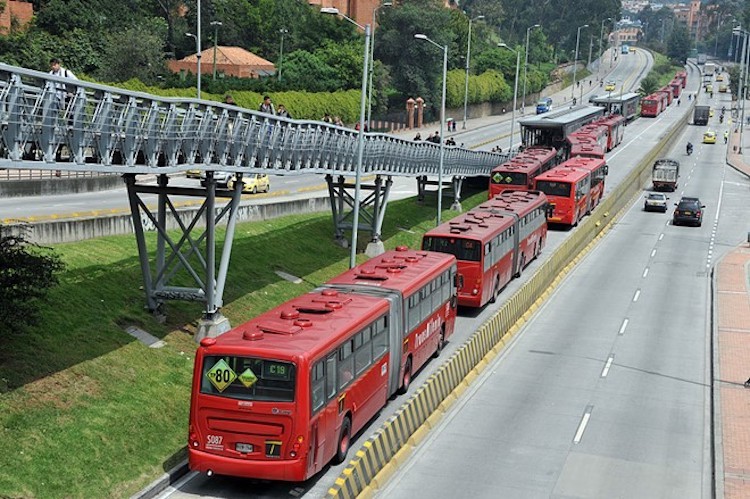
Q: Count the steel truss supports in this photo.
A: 3